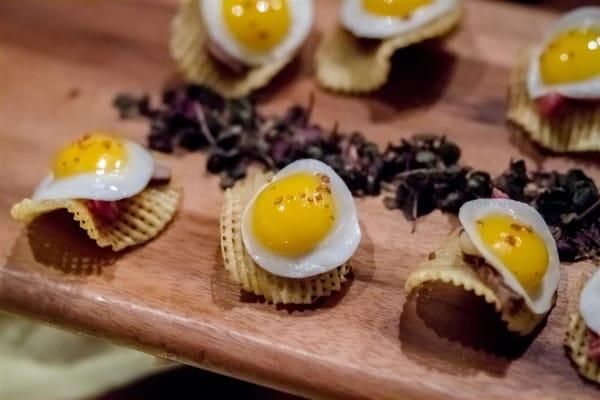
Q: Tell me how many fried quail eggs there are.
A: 7